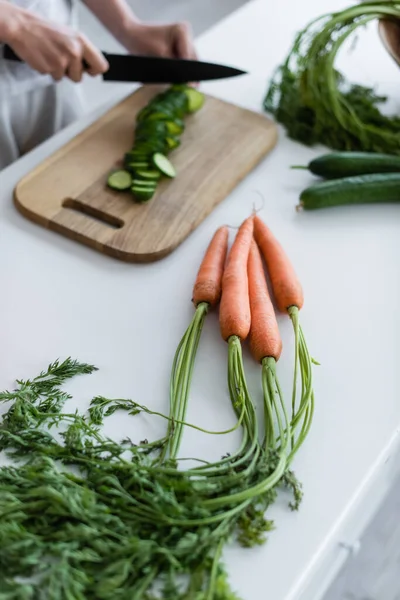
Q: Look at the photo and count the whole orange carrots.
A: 4